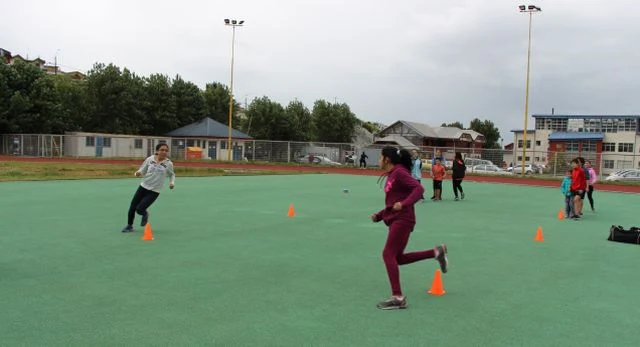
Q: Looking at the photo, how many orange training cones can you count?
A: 5